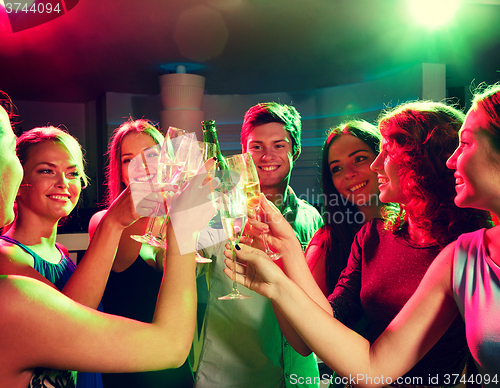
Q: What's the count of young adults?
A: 7